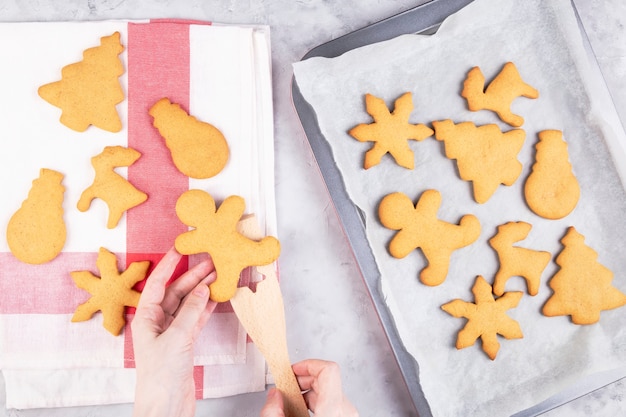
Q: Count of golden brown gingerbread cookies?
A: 14